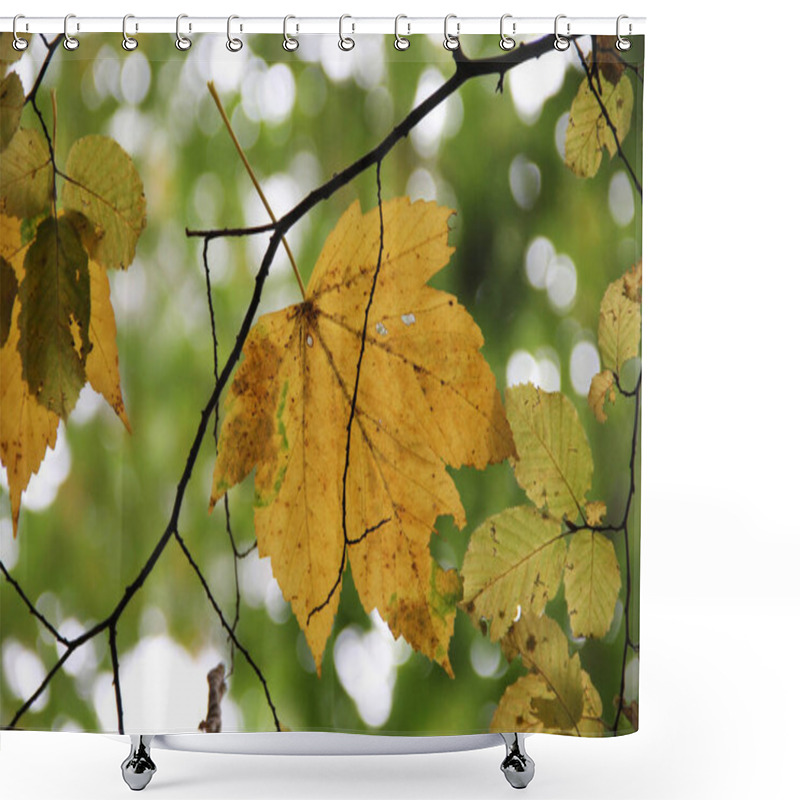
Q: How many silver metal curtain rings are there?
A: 12